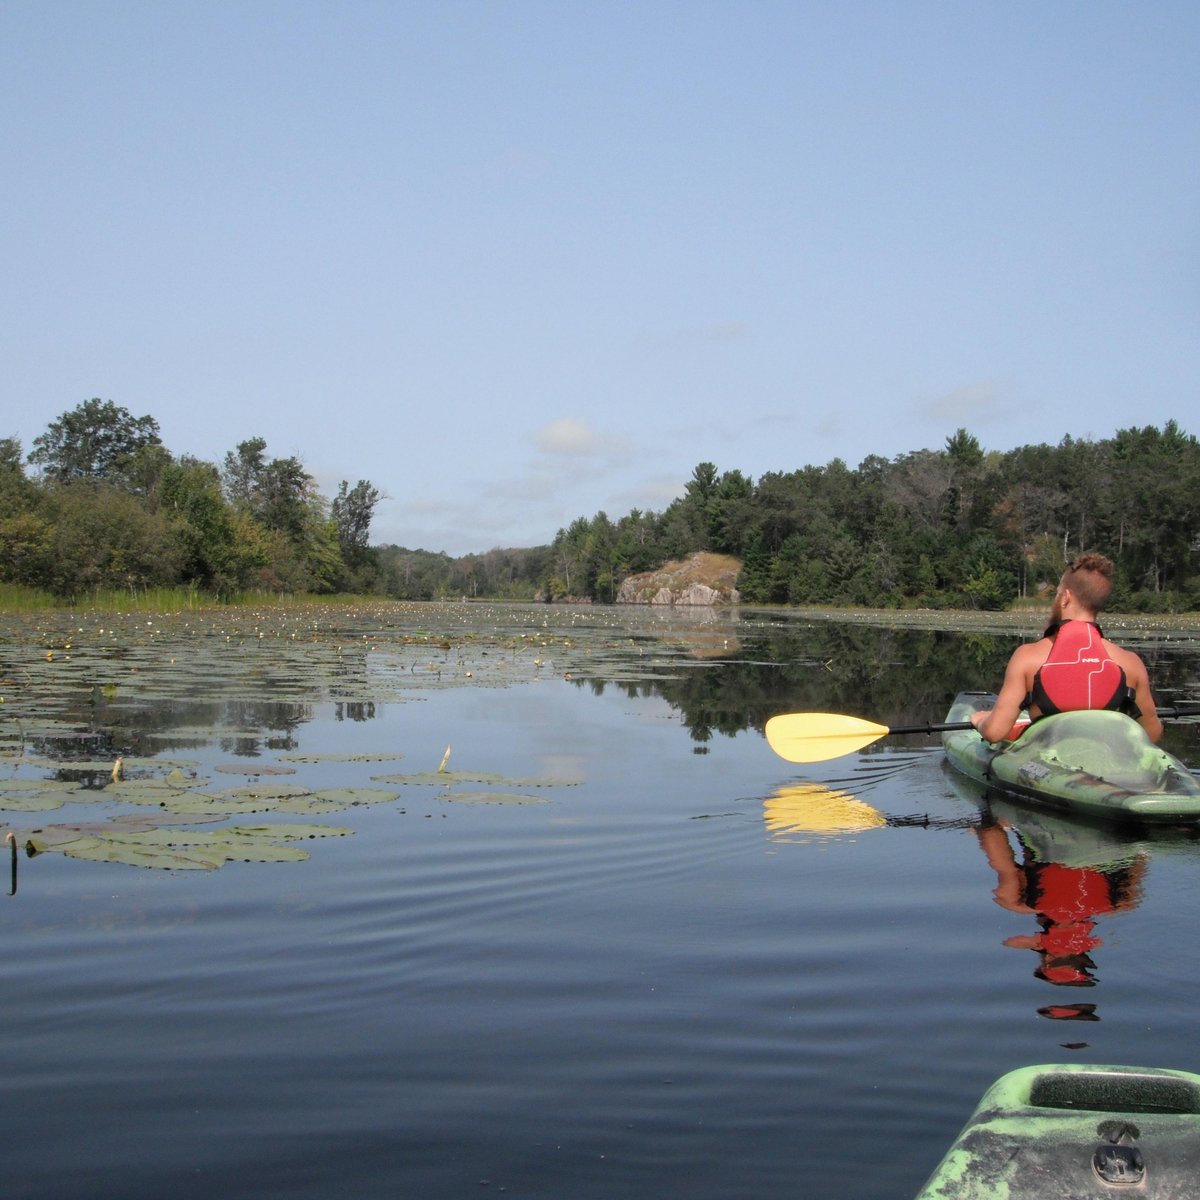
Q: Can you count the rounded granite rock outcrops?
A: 1